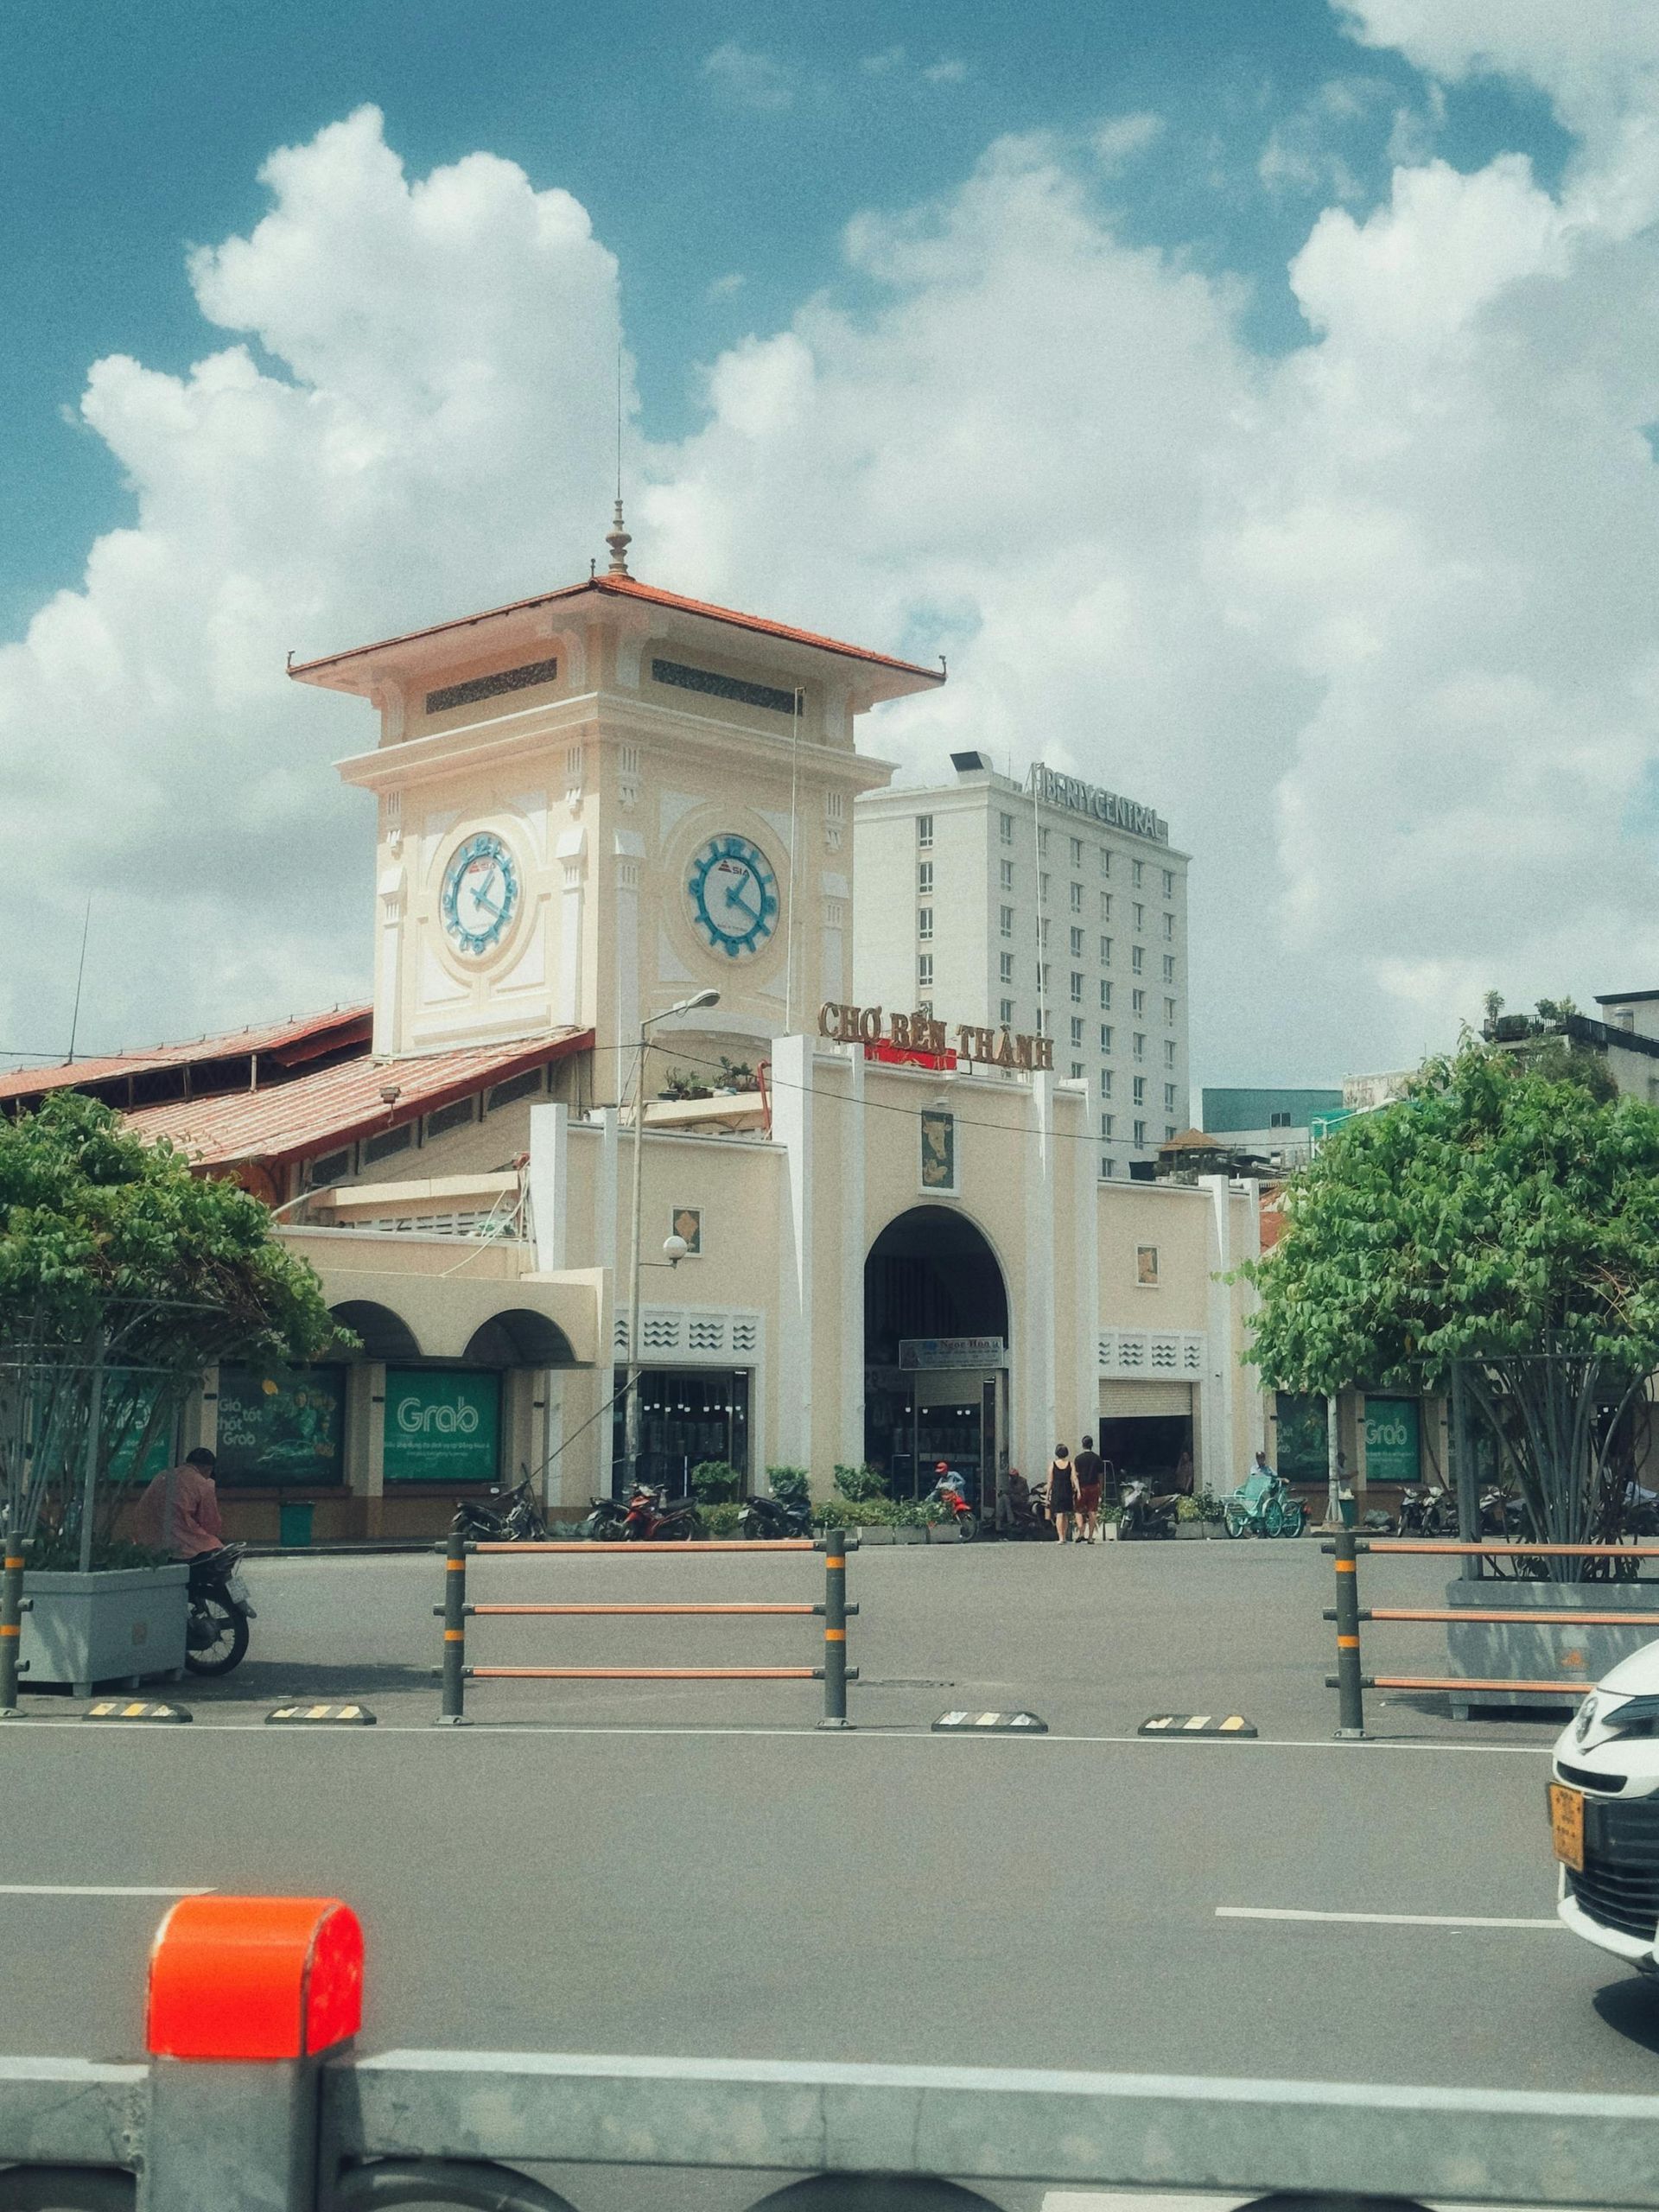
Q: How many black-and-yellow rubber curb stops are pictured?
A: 4